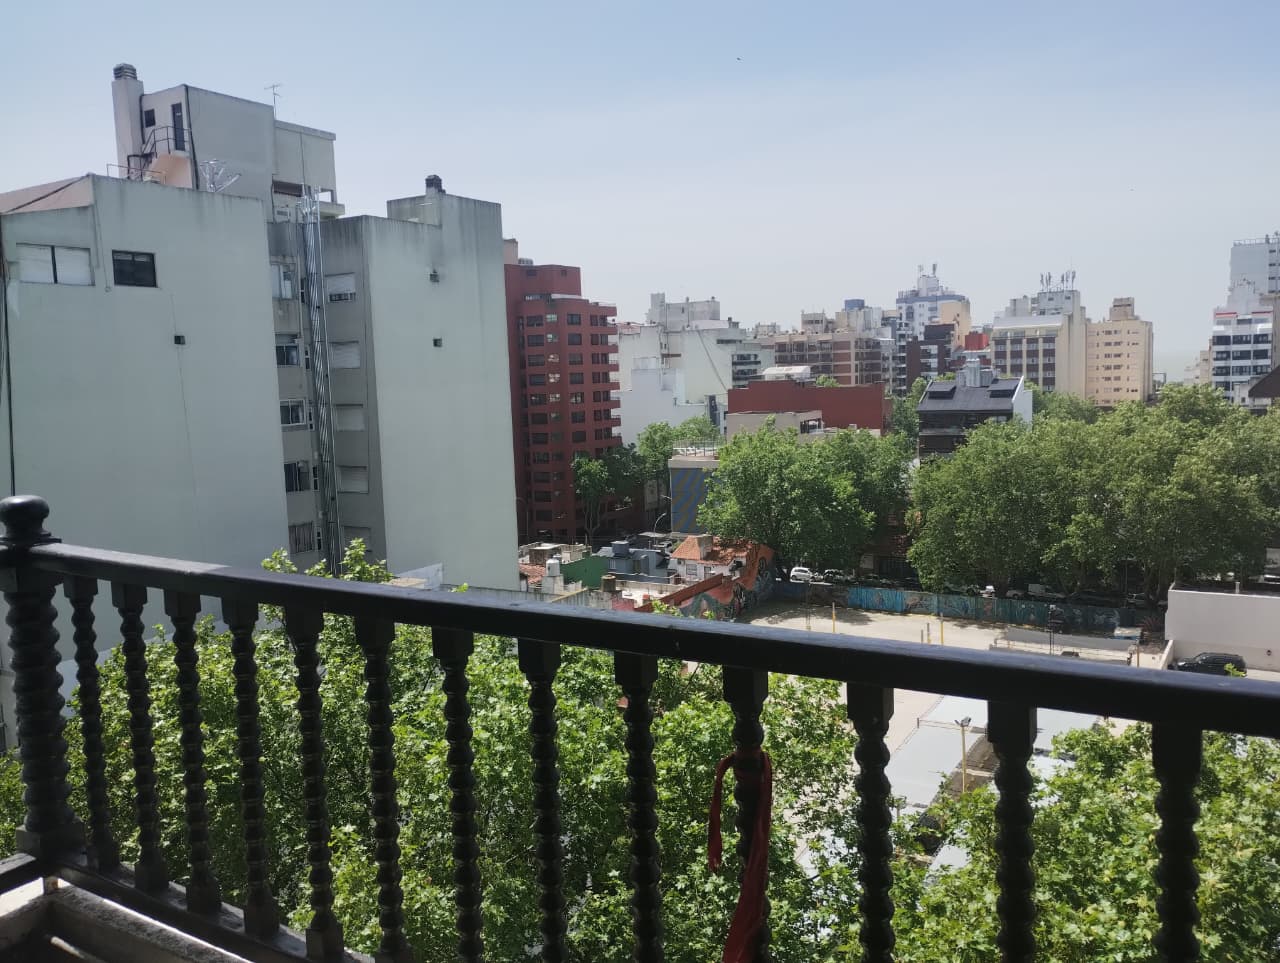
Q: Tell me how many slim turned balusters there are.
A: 13